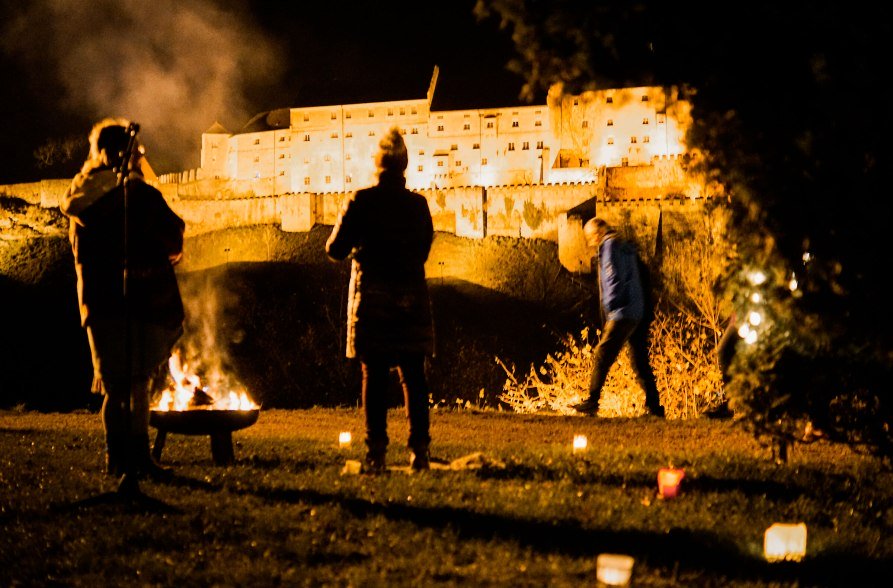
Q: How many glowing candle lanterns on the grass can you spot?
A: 5